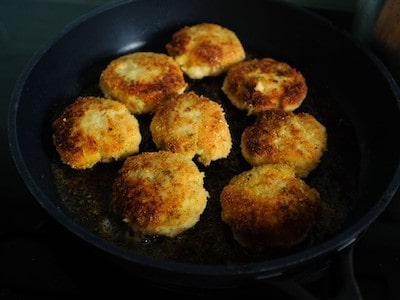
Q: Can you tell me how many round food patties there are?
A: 8